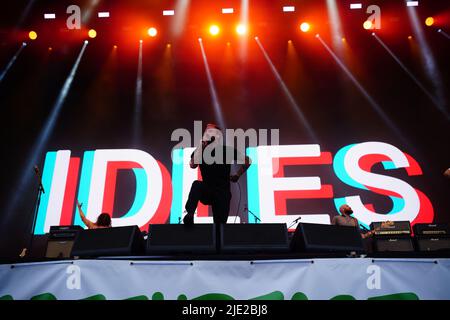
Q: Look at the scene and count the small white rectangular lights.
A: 7